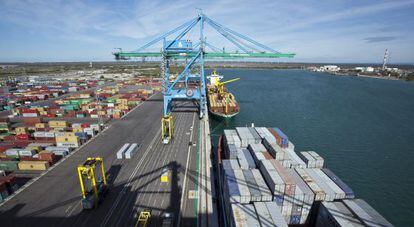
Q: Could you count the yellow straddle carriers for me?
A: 2